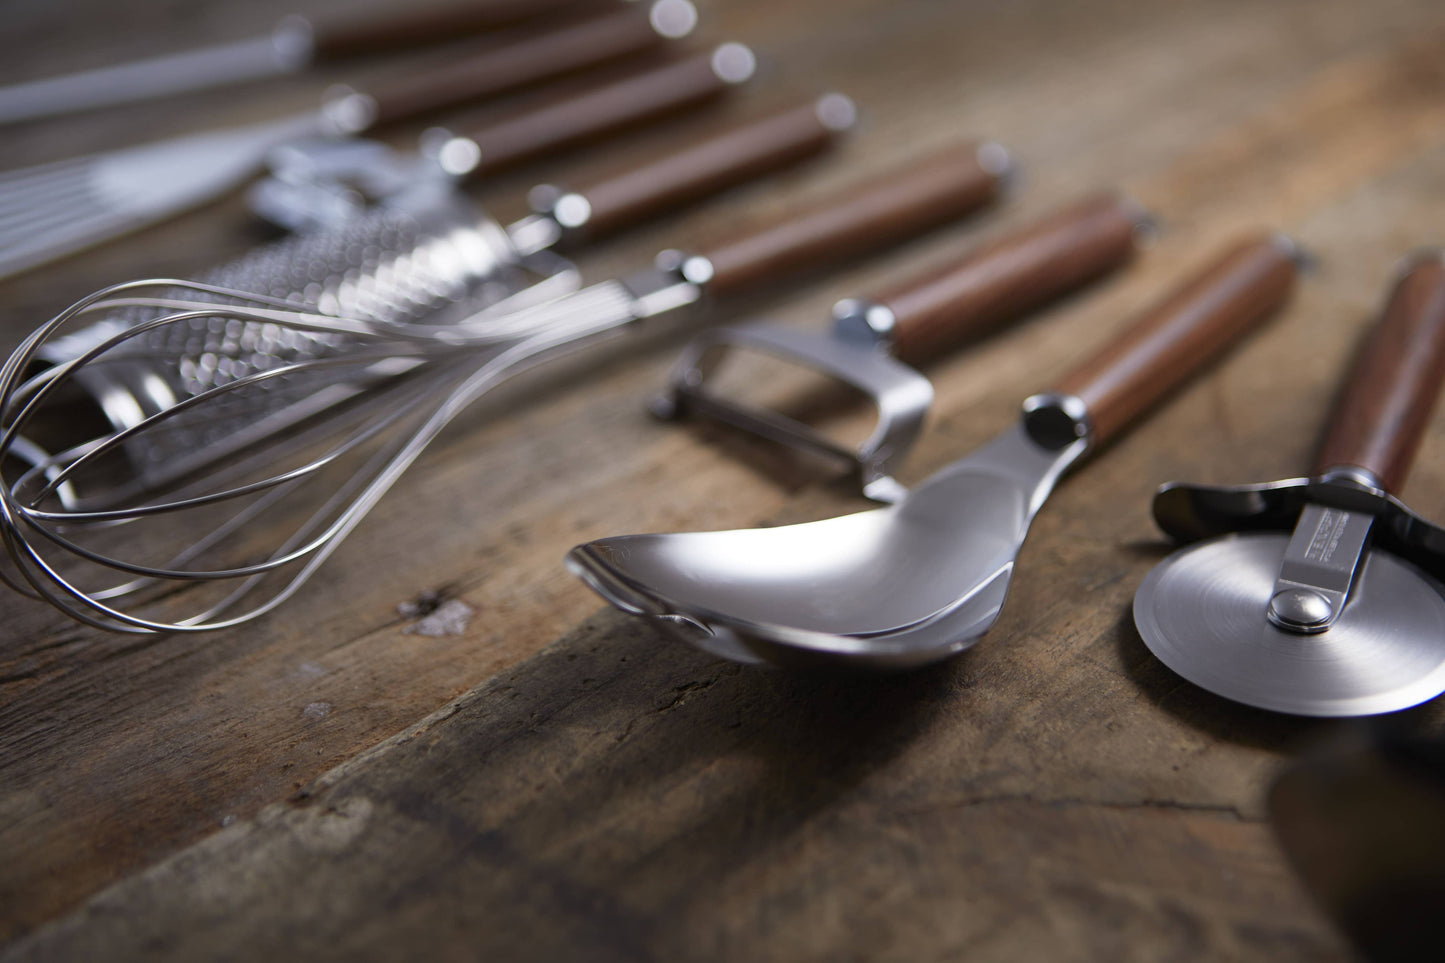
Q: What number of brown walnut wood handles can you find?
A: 8